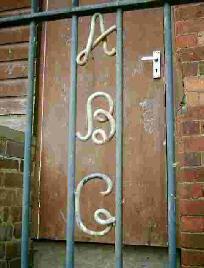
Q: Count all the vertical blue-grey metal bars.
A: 4